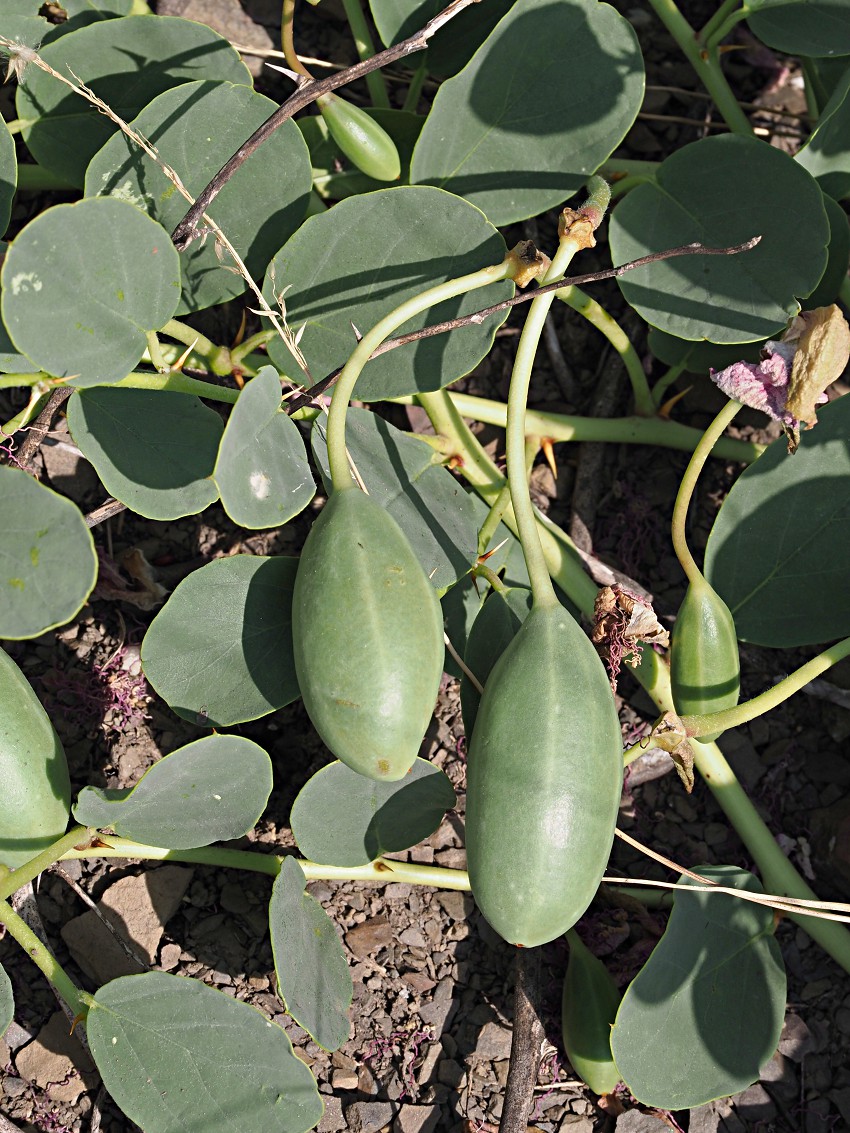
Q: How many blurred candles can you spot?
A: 0